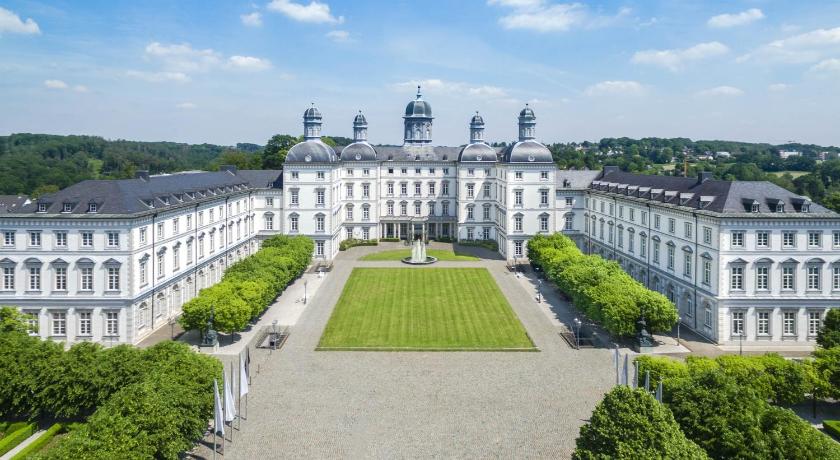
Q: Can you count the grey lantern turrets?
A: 5